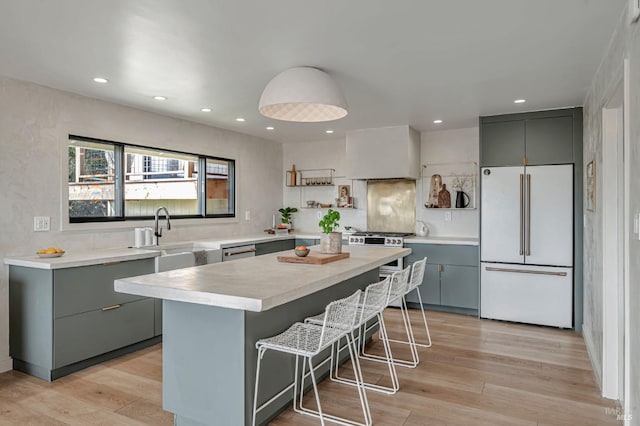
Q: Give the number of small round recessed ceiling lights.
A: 8